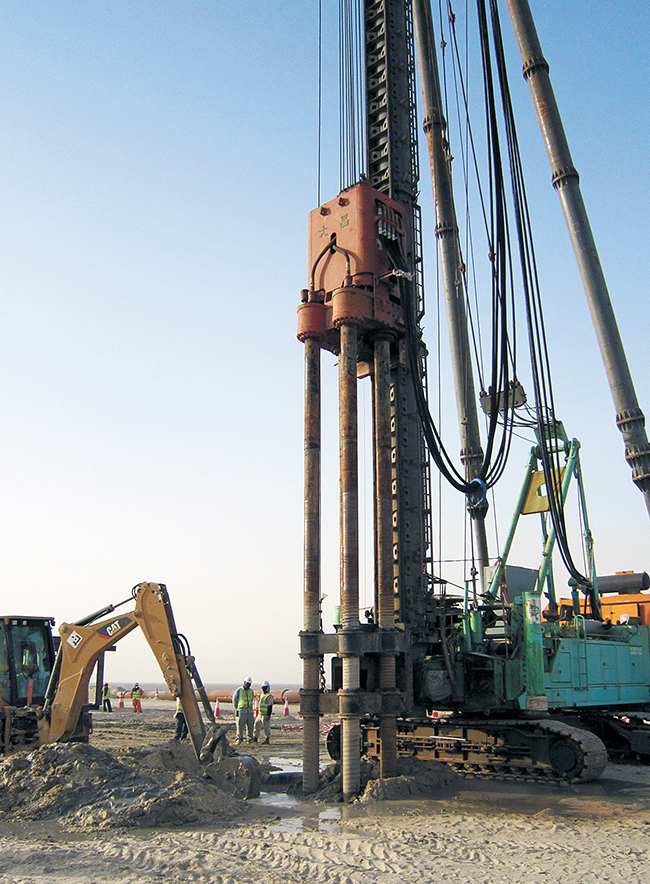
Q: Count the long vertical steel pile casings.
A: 3